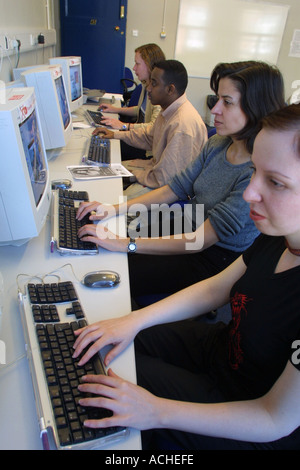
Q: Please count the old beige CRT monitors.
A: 3